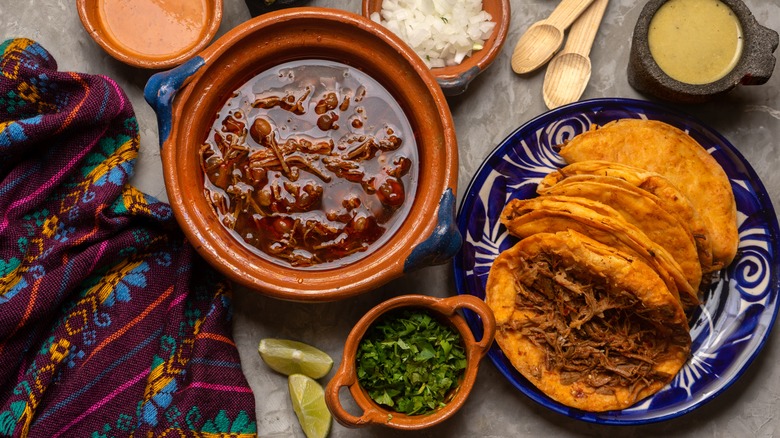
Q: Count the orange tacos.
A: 4